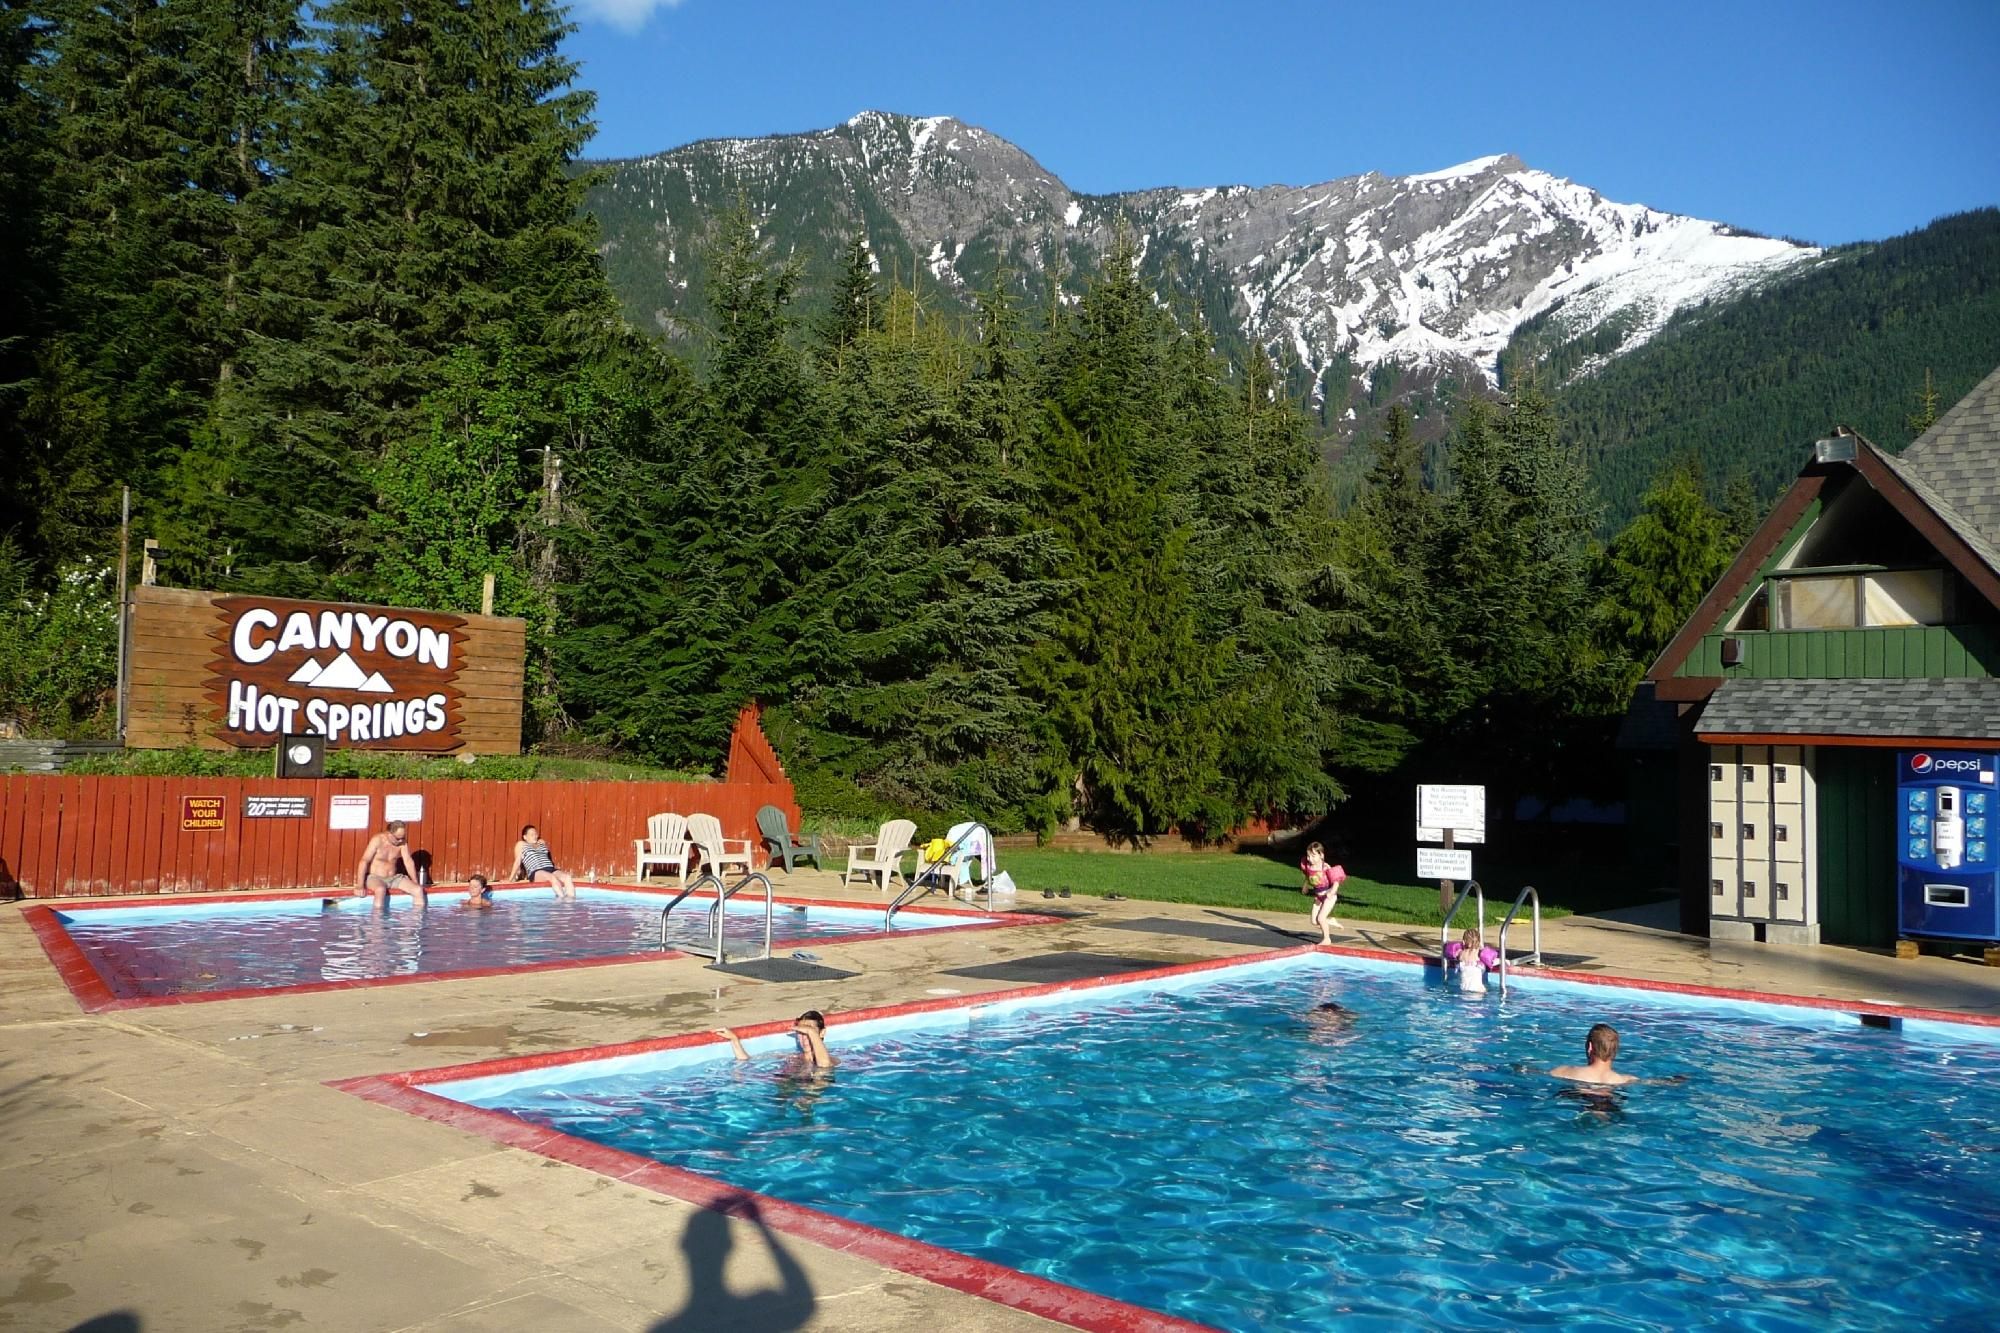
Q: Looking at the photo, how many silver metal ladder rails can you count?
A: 5